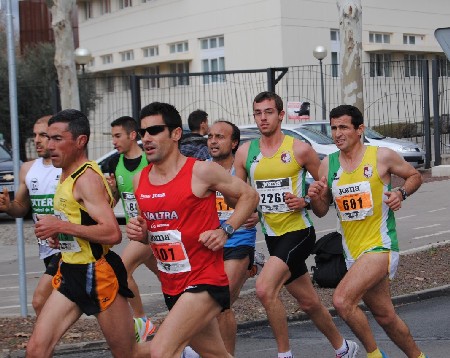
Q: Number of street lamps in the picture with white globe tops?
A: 2